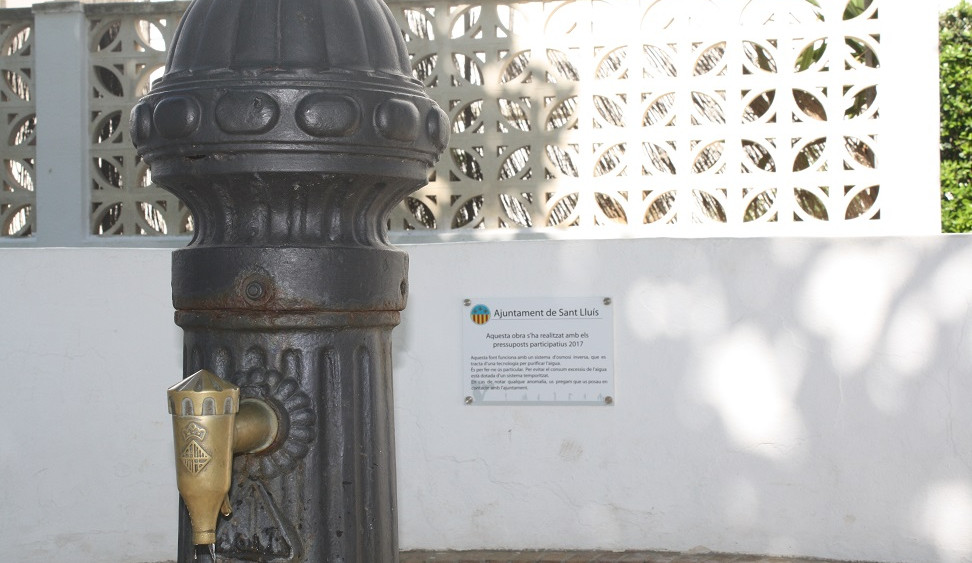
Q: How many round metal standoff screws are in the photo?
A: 4